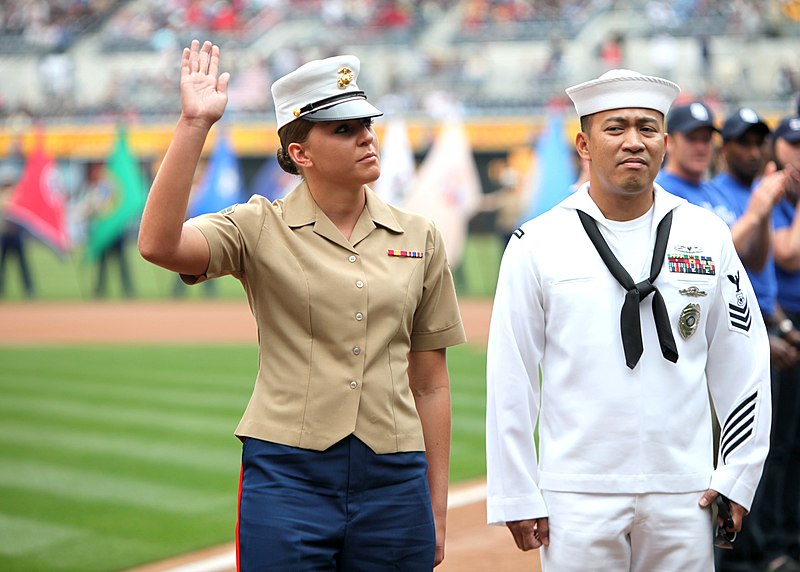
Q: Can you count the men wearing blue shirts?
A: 3